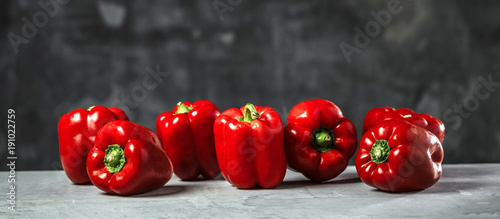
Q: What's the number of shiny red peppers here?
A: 7